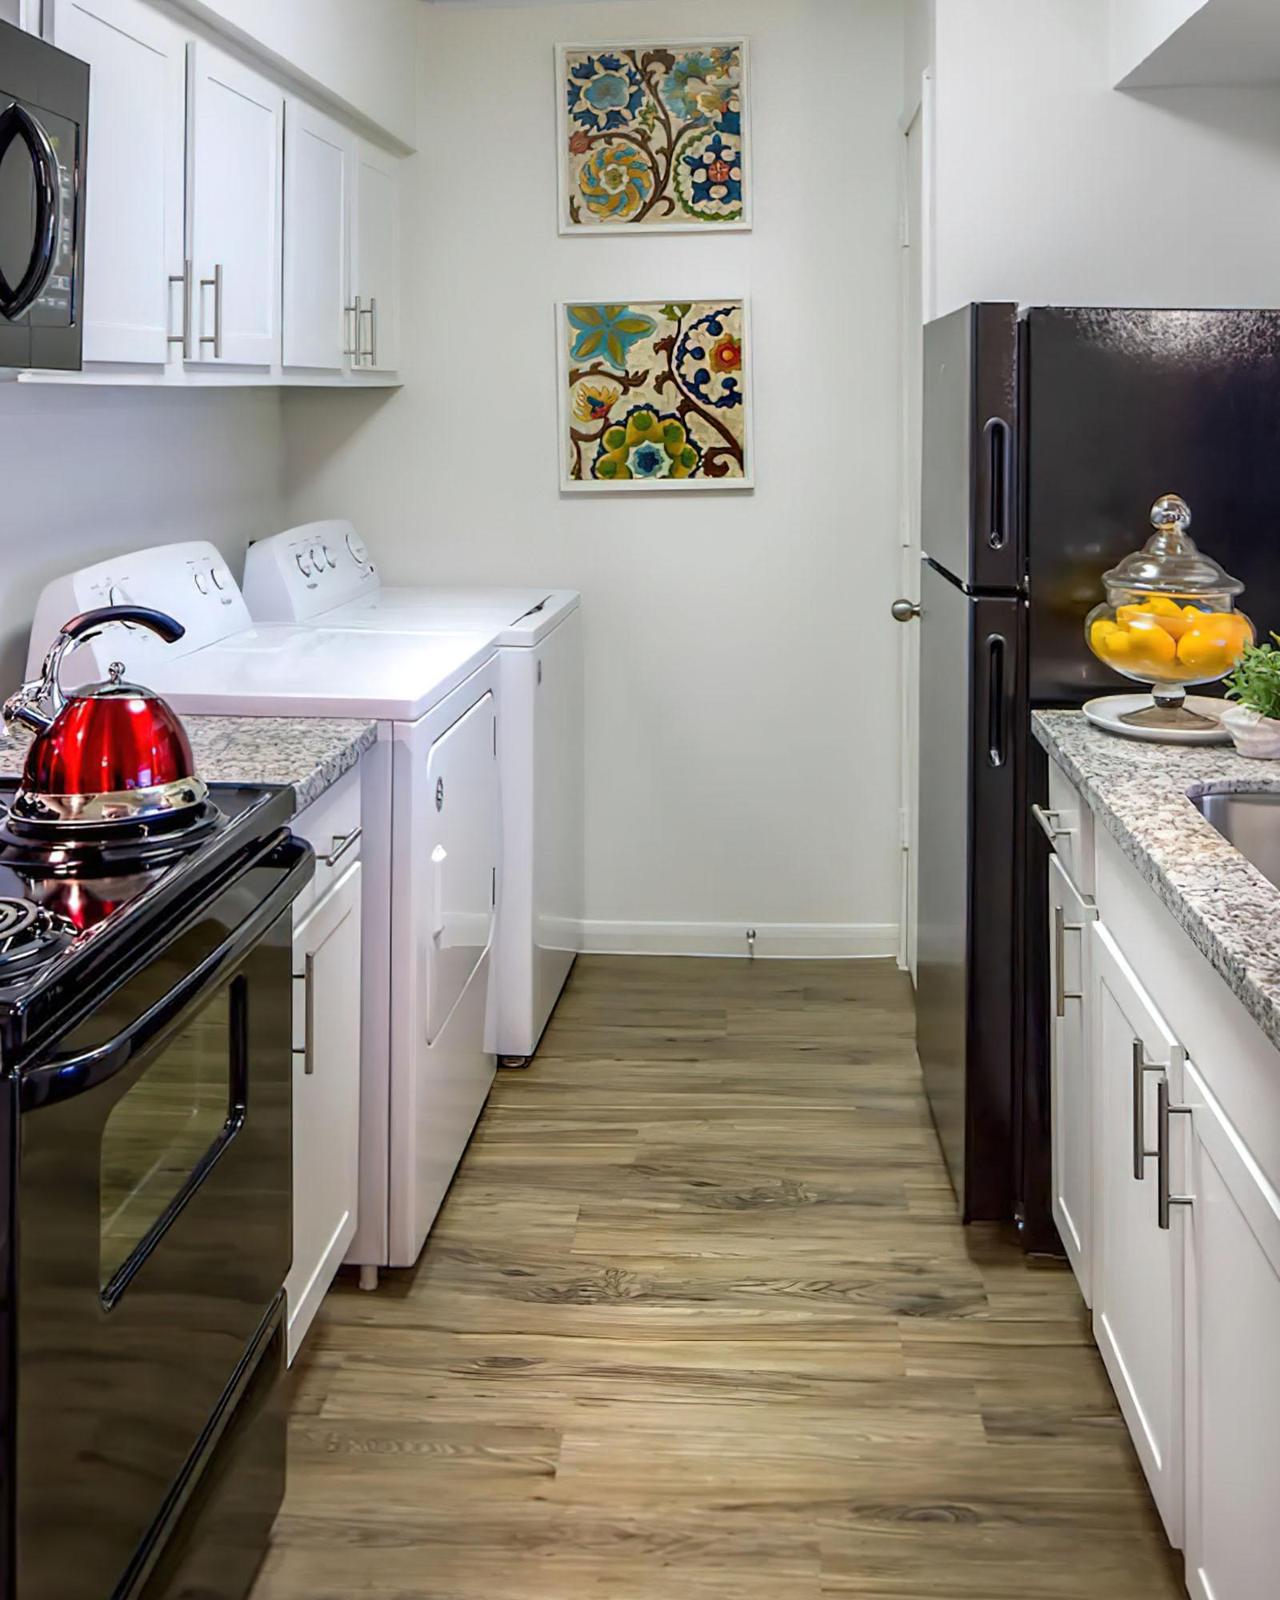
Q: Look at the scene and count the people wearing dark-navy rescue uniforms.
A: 0